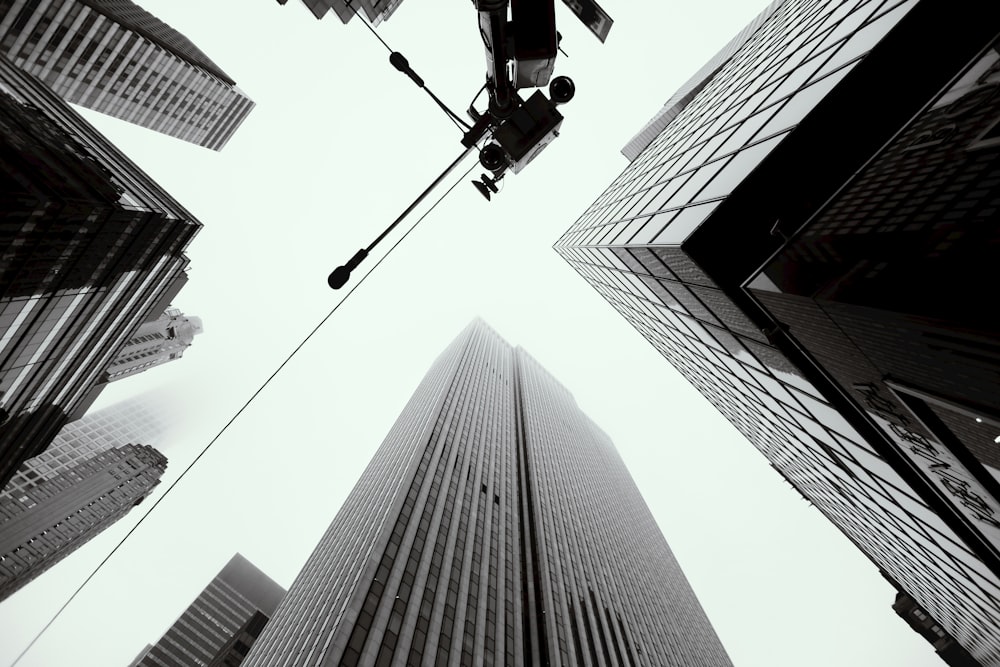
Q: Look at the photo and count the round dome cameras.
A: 2